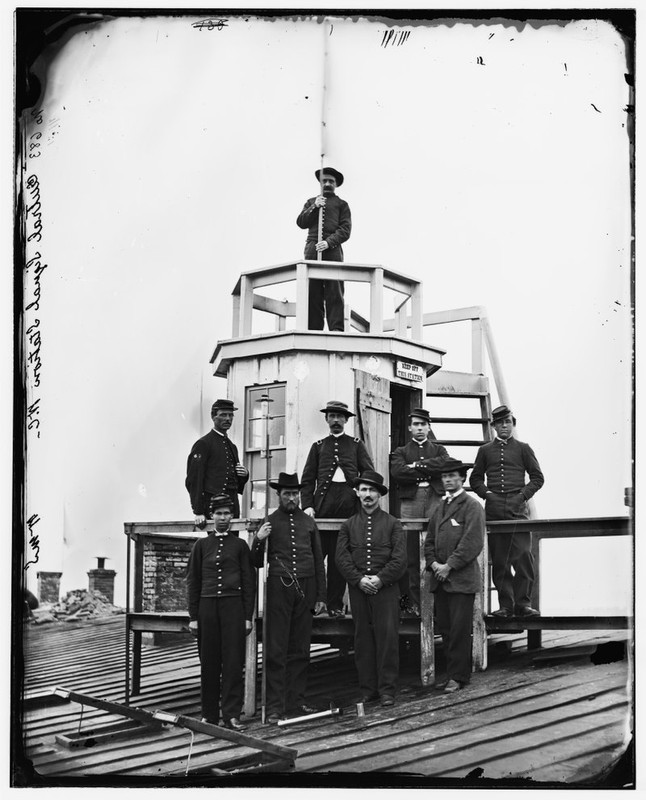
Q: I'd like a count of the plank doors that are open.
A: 1